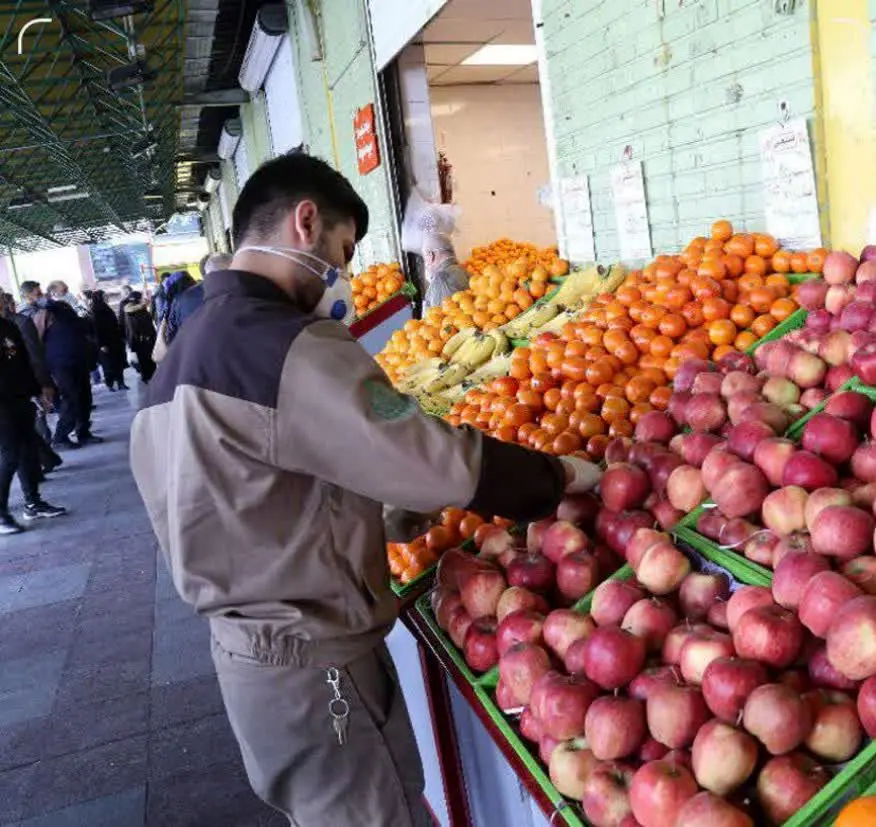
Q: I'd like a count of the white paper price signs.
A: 3